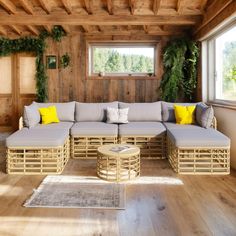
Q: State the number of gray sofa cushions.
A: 12